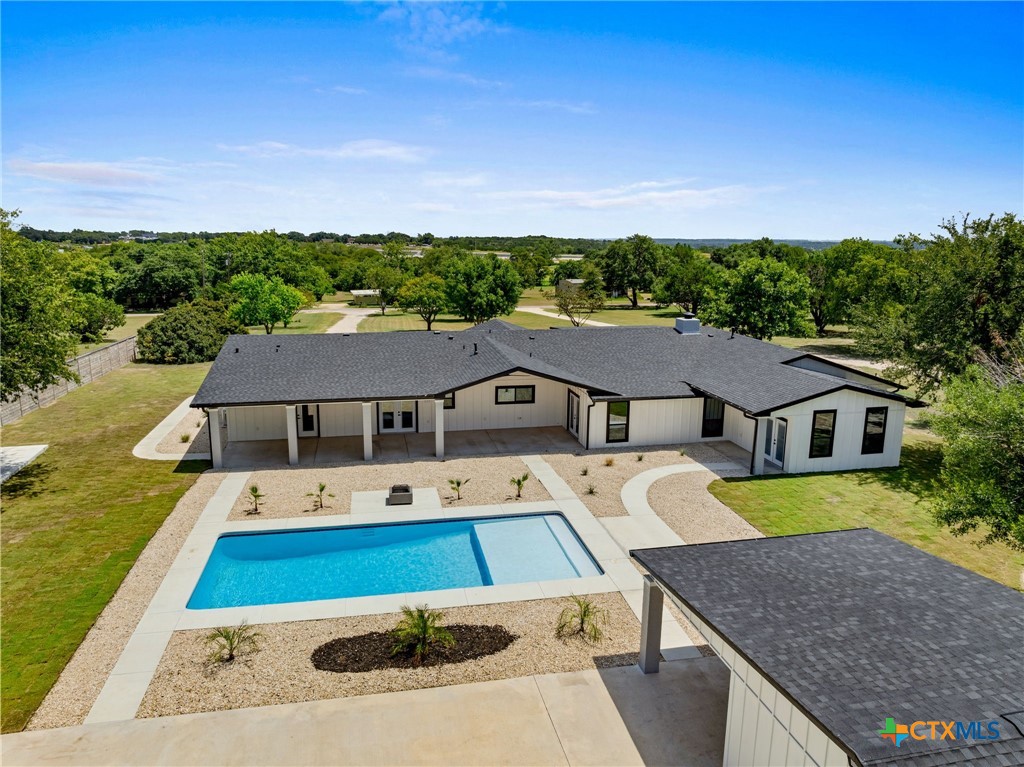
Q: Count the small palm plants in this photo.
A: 7